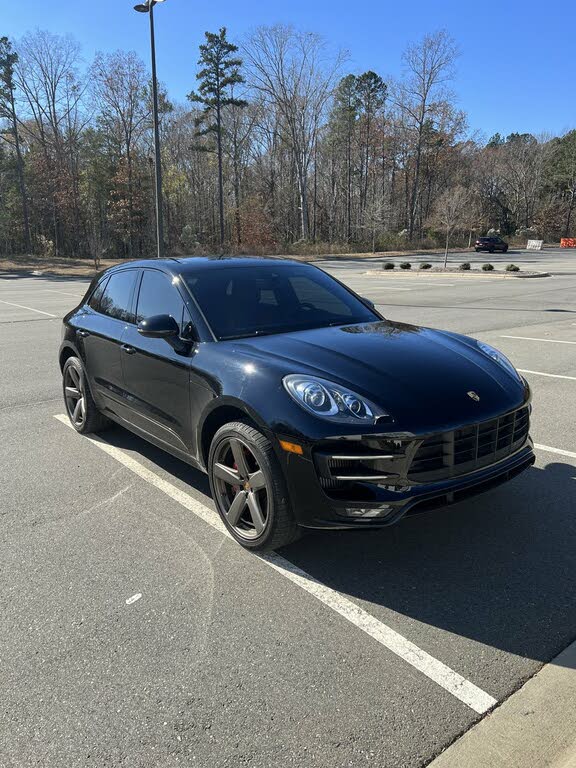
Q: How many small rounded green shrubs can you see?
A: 6